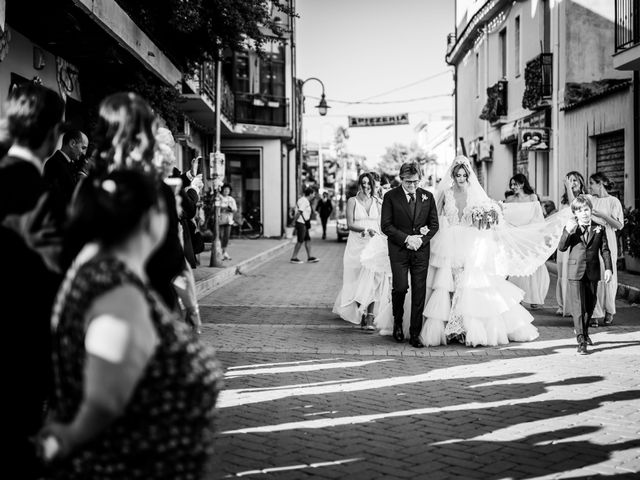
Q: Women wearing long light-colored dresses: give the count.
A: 5